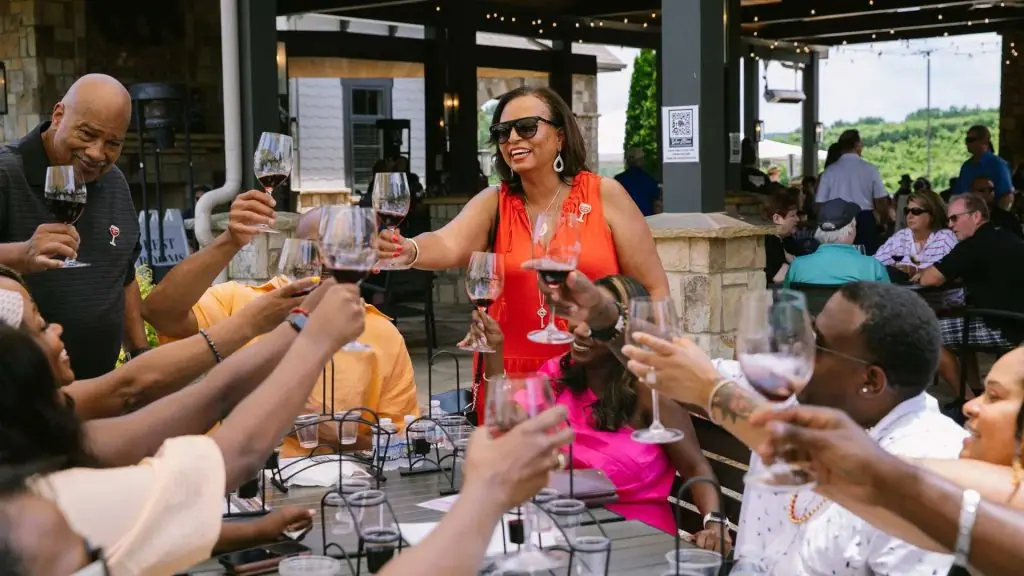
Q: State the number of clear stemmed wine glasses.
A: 10